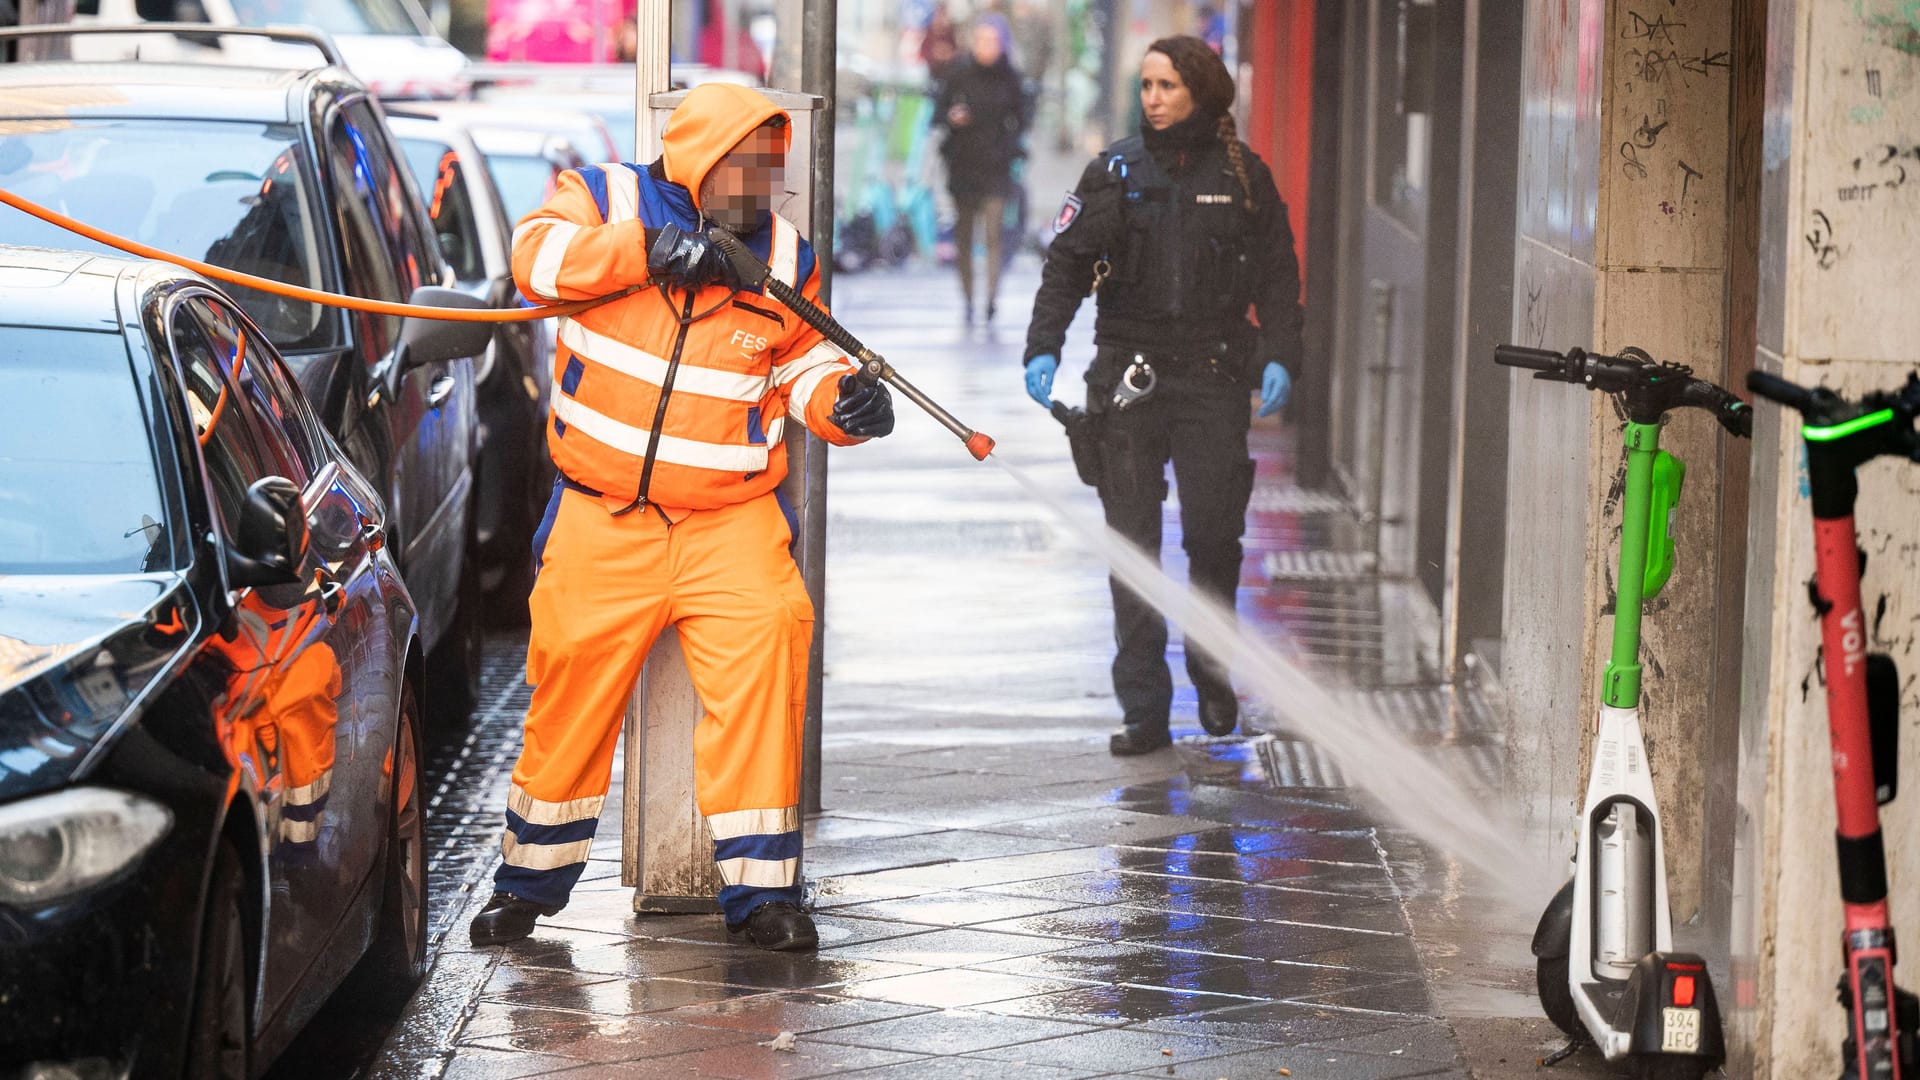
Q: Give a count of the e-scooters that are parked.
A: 2